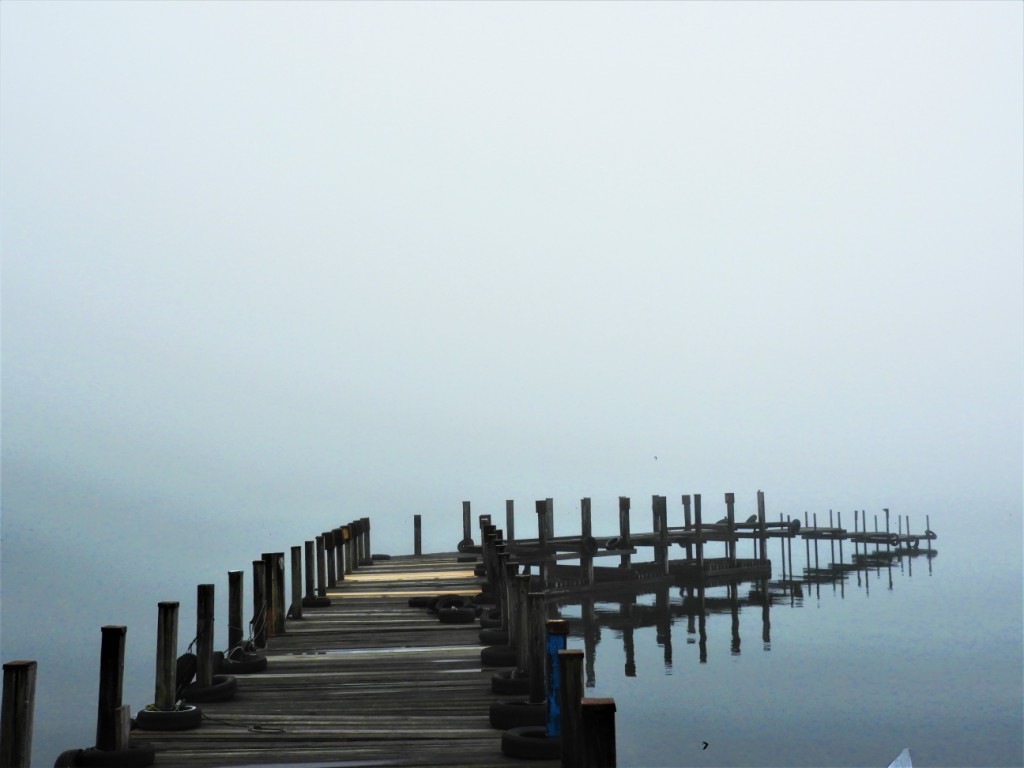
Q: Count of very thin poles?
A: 13